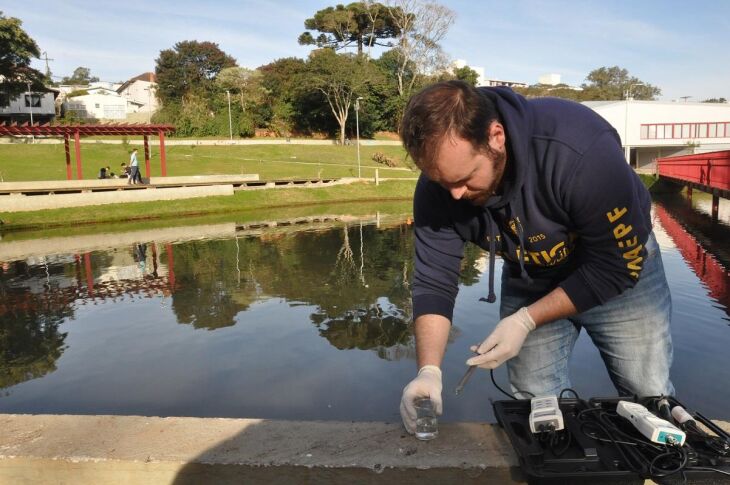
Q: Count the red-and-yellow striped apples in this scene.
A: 0